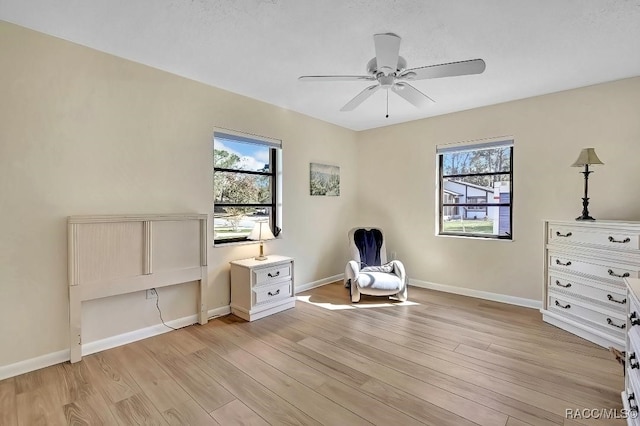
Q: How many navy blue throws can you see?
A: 1